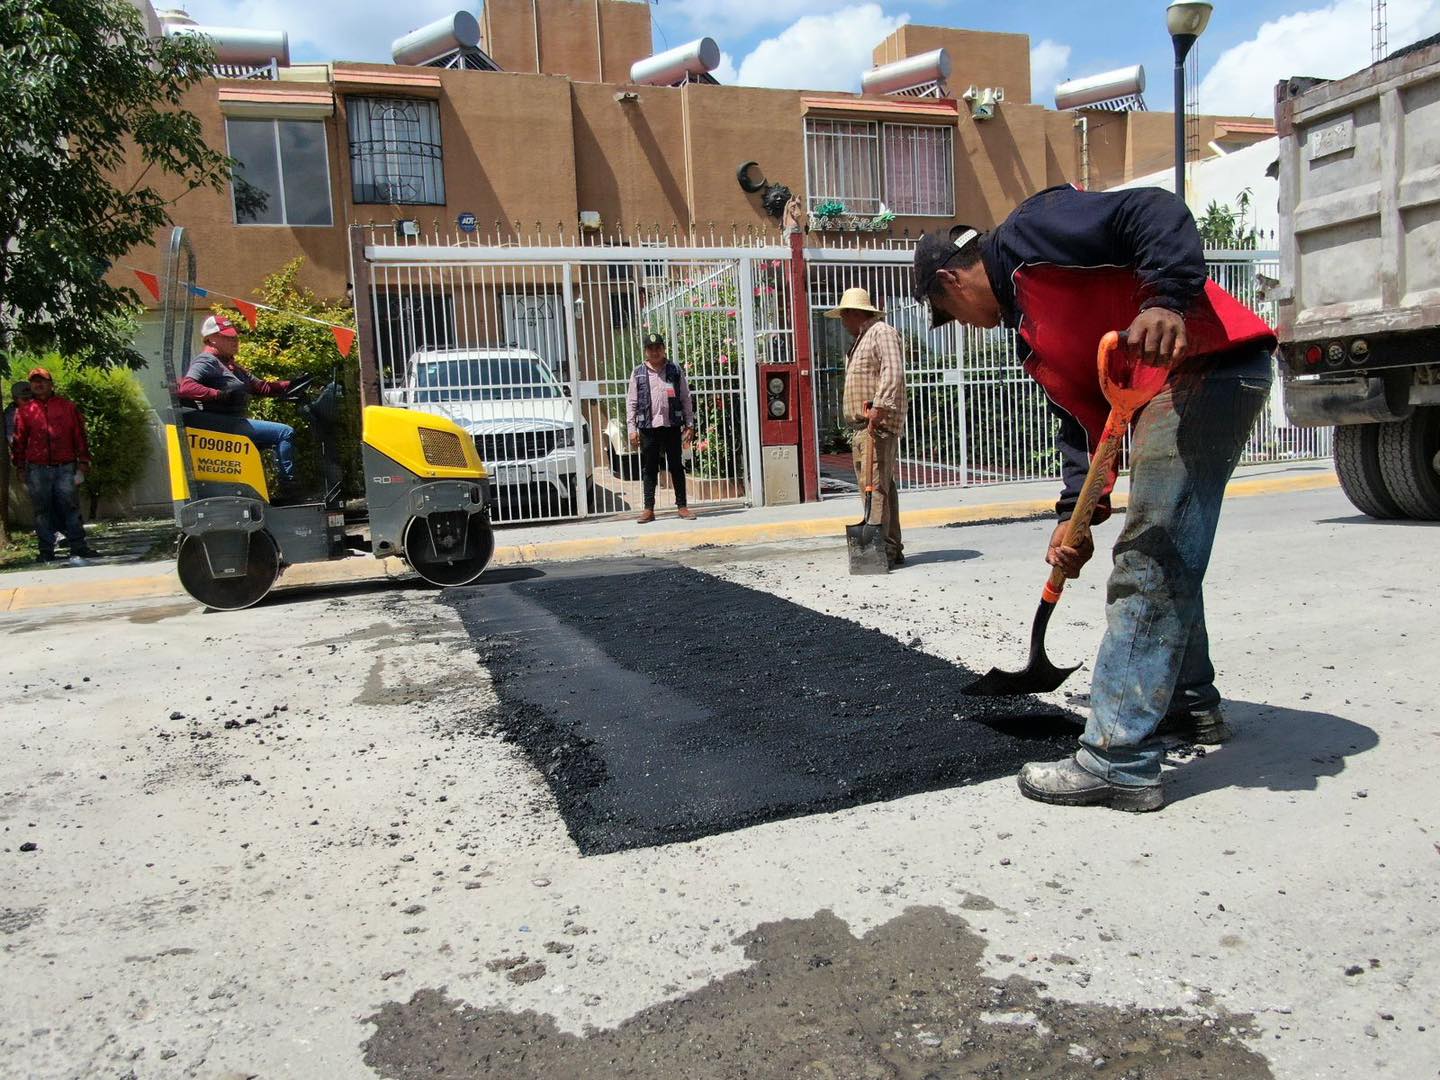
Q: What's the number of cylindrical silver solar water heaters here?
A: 5